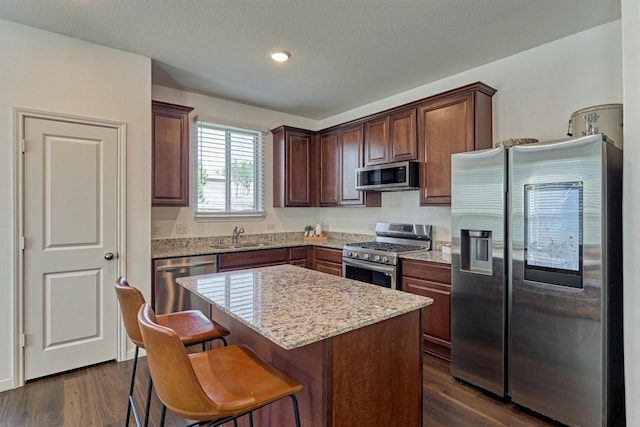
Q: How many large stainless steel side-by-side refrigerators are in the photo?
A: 1